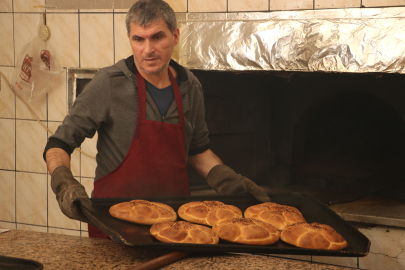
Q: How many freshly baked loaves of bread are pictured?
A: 6